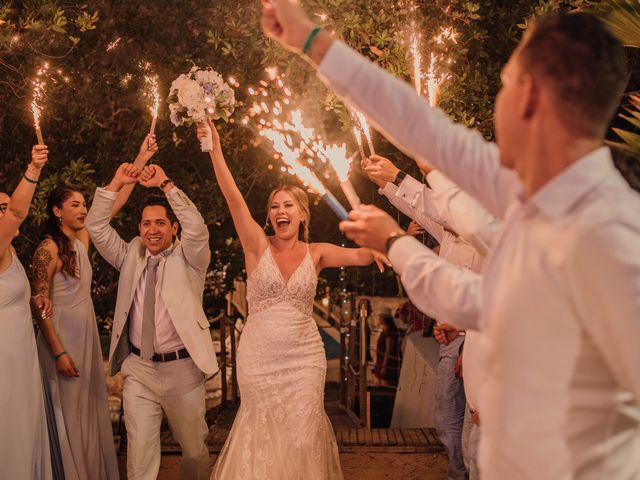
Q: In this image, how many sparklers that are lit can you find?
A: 8